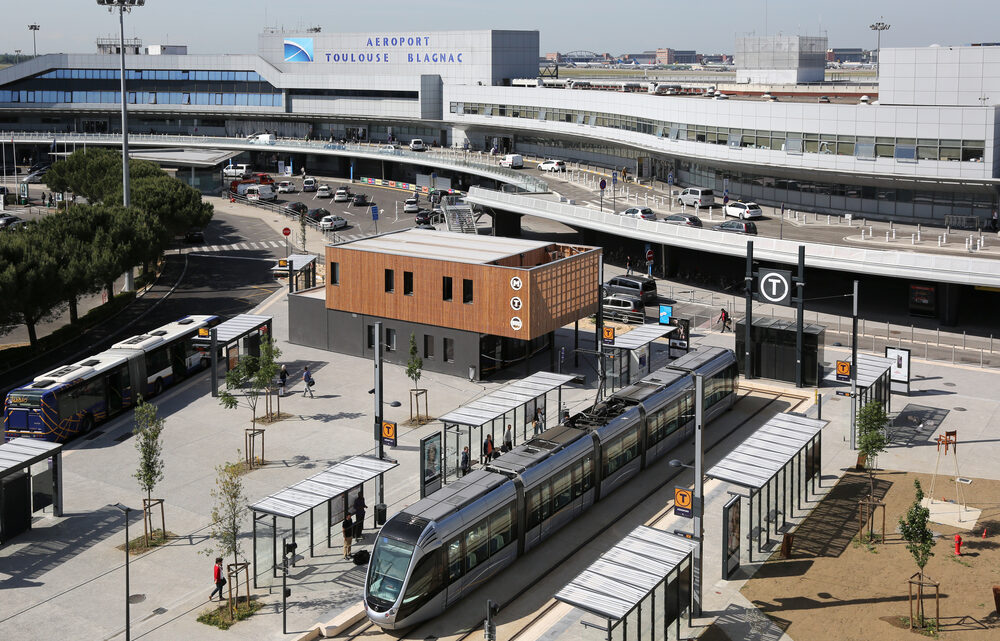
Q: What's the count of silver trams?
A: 1